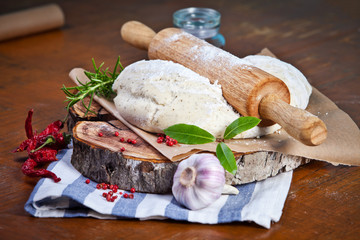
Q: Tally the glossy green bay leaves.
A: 3